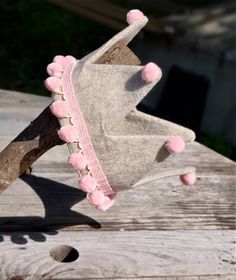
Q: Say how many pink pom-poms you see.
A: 14